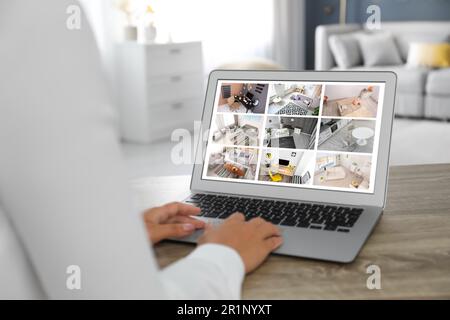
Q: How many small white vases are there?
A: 2